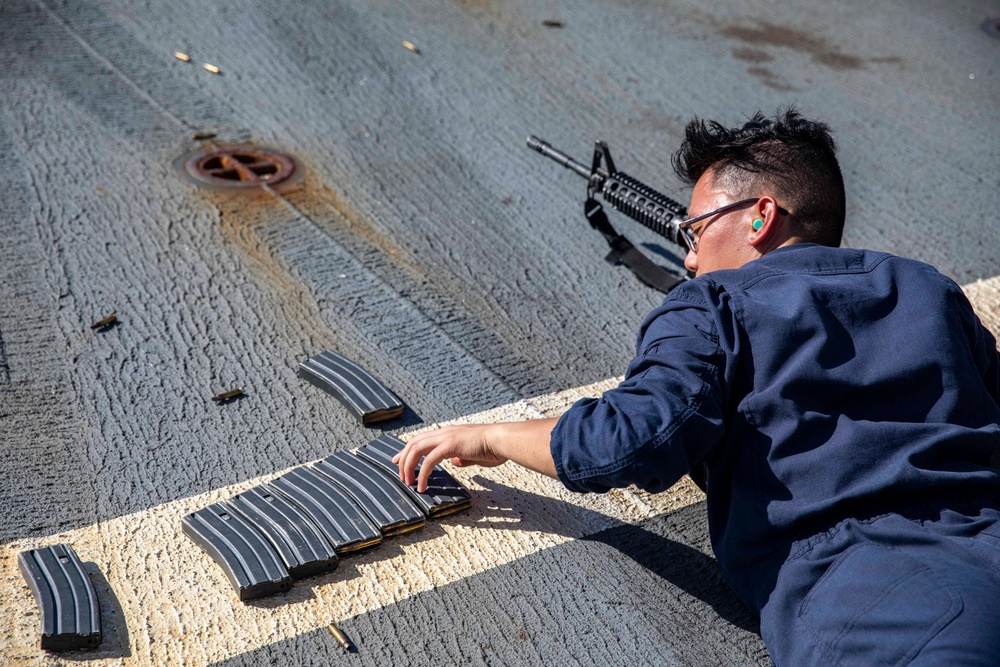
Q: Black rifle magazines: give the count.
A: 7